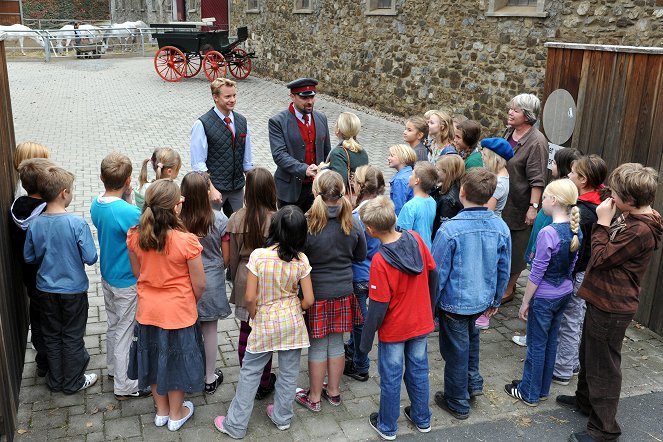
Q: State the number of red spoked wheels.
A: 4